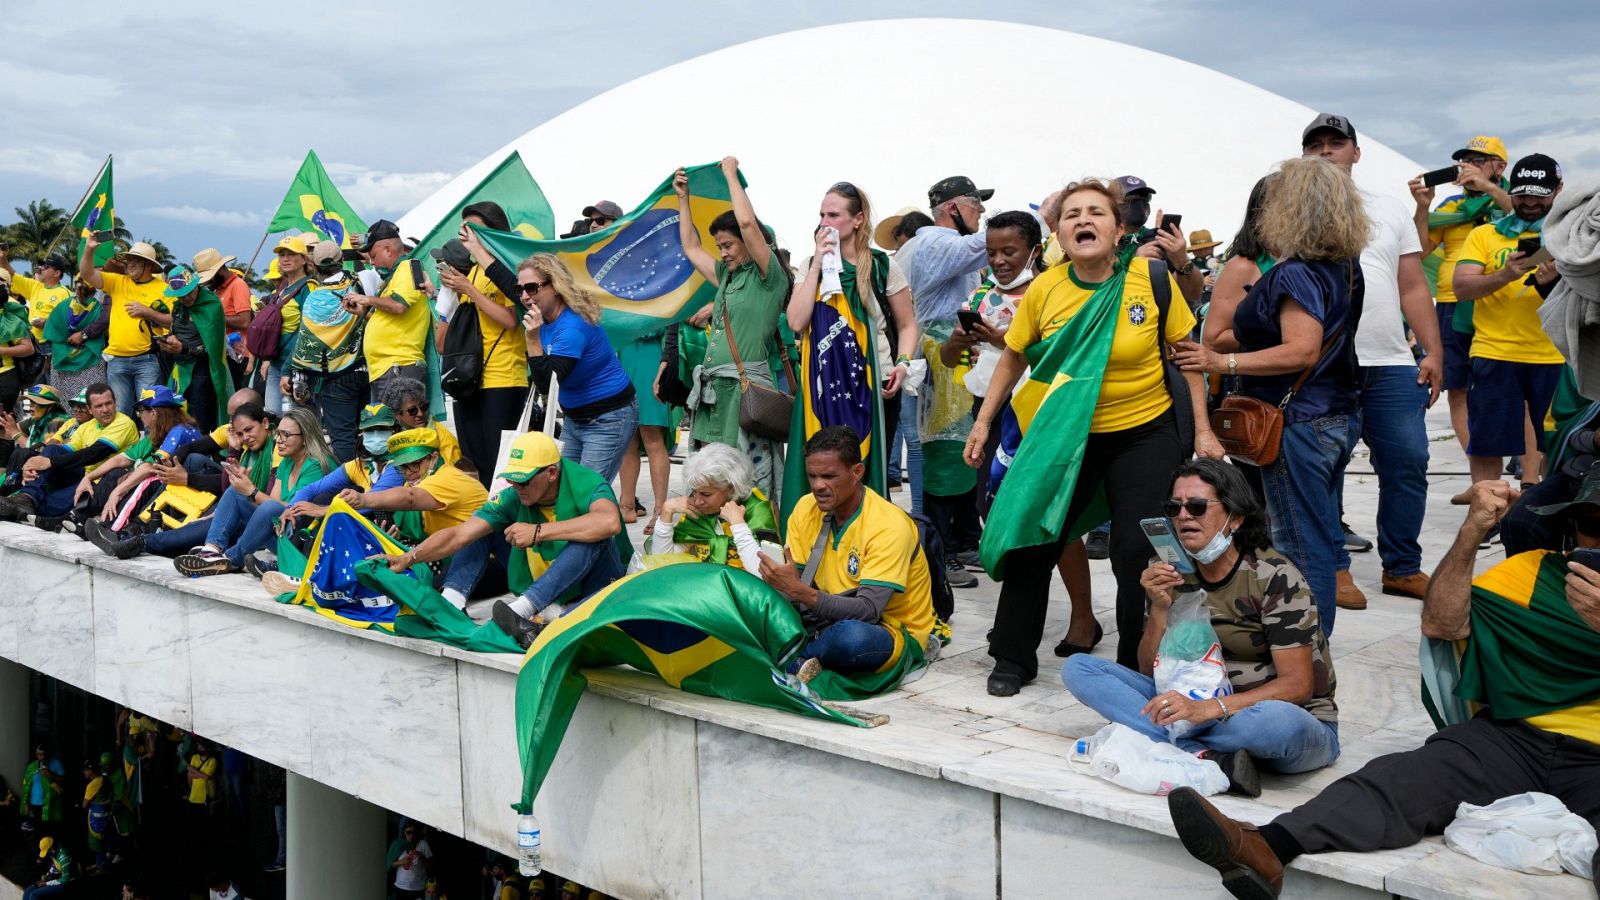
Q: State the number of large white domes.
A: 1